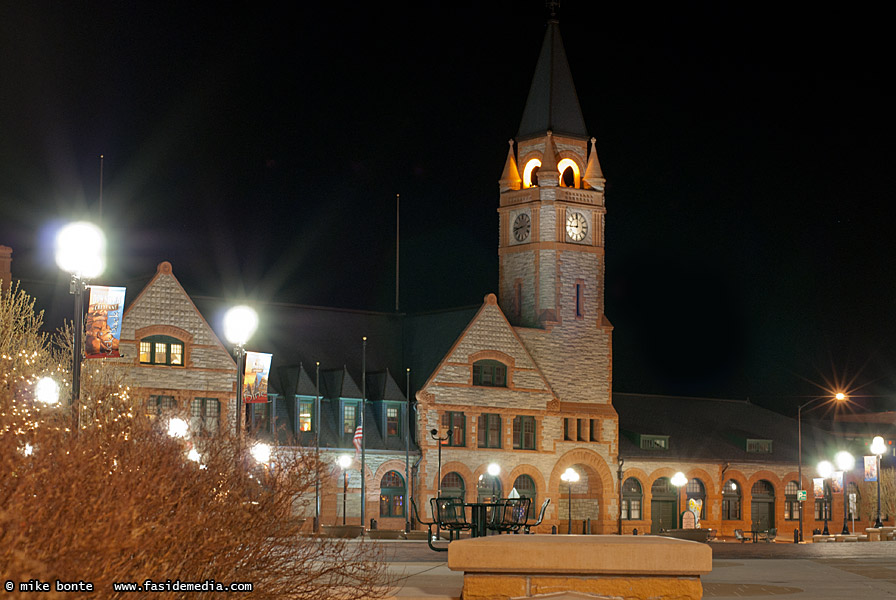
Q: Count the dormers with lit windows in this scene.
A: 3